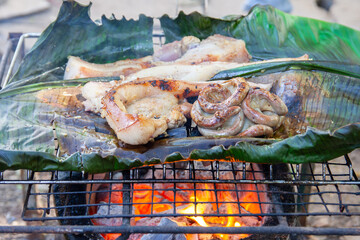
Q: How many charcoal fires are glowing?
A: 1